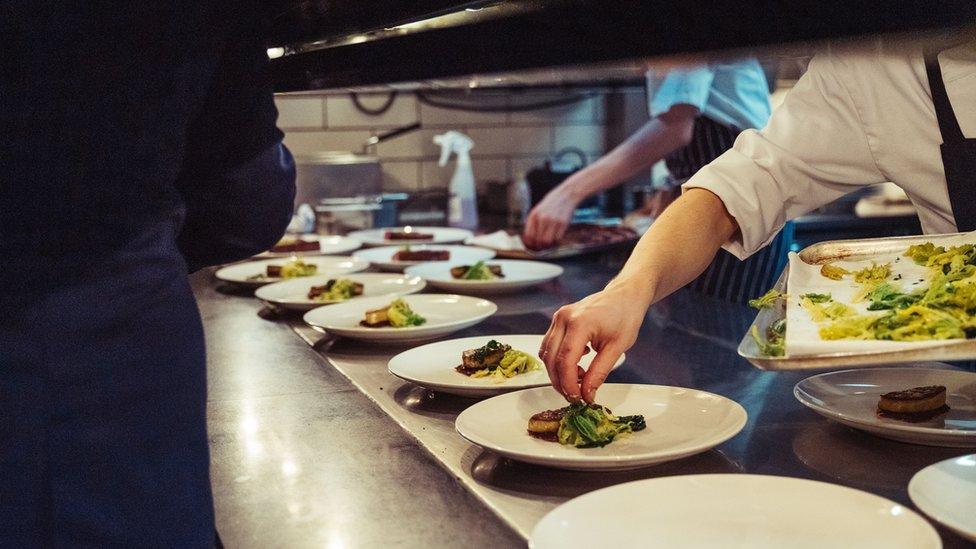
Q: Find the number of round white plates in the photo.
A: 12